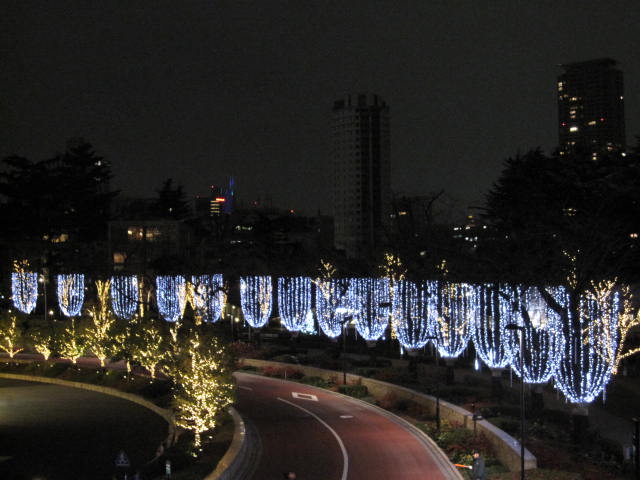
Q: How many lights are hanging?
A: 14